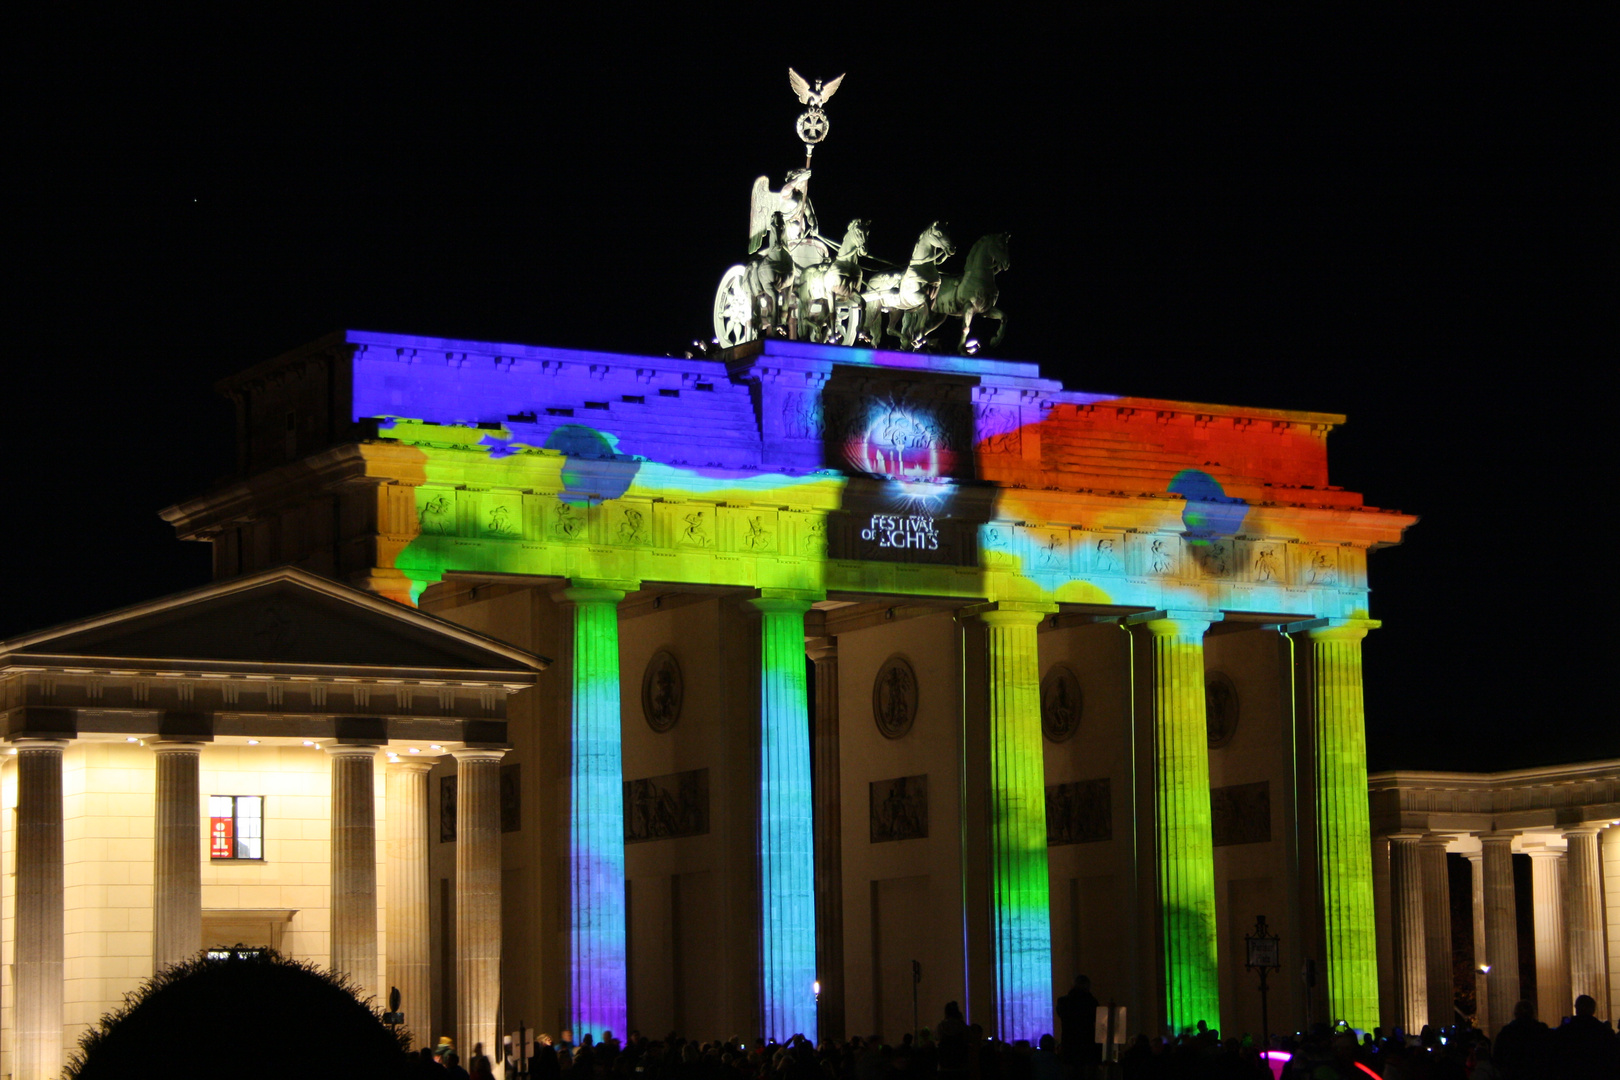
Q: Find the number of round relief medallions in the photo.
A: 4